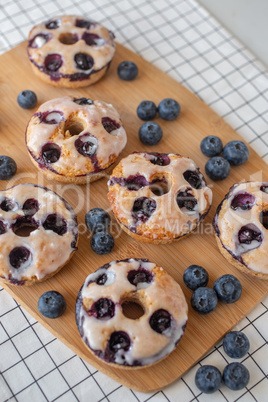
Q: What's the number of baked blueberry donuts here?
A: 6